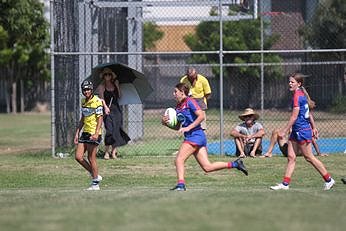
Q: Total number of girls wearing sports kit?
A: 3